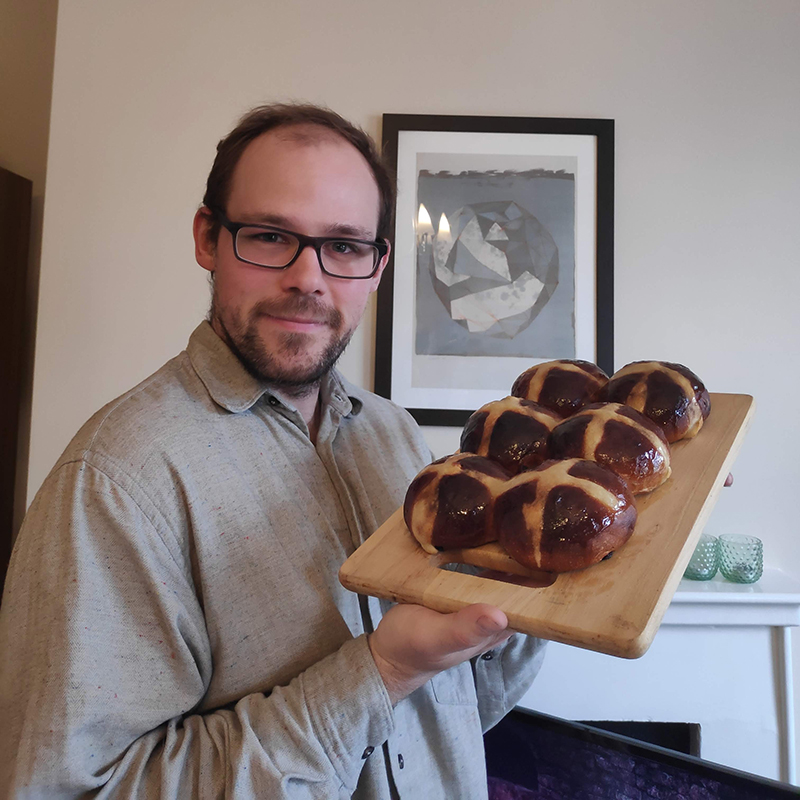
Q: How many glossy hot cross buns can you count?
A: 6